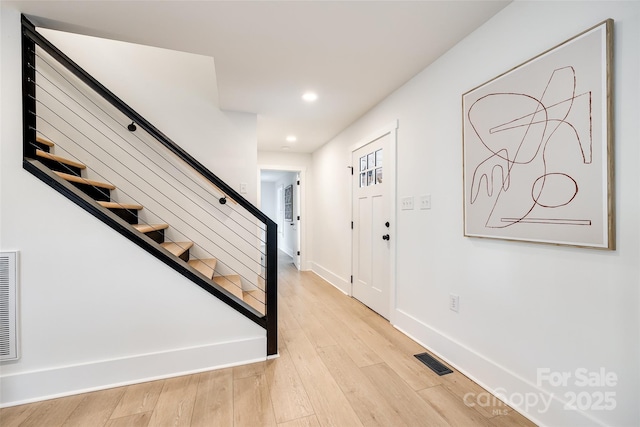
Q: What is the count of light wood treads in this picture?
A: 9